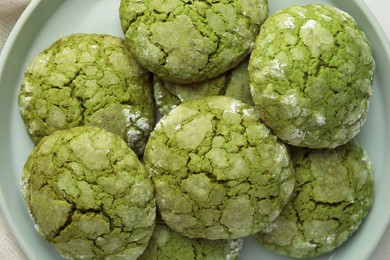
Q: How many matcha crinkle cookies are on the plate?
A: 8